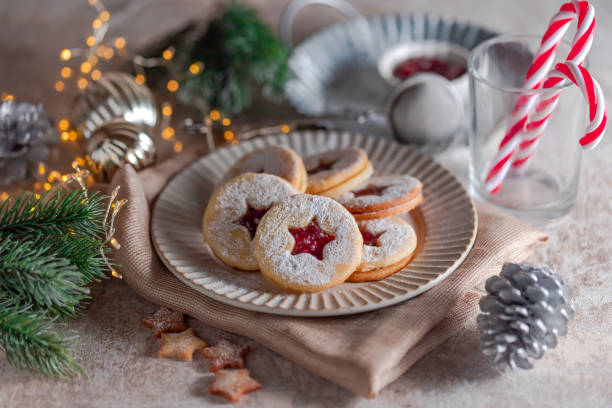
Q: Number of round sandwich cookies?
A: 6